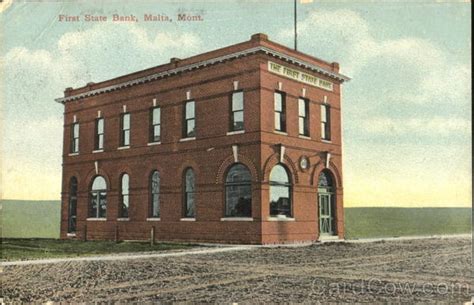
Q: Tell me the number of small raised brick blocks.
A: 5